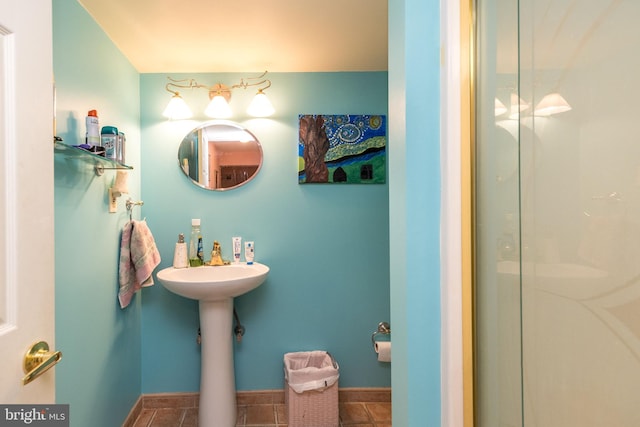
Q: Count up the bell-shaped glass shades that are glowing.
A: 3